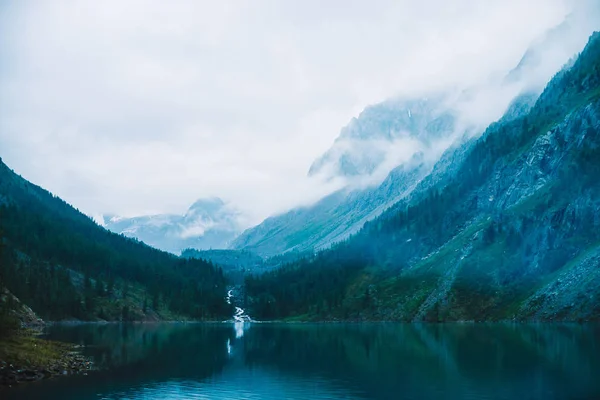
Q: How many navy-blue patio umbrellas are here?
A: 0